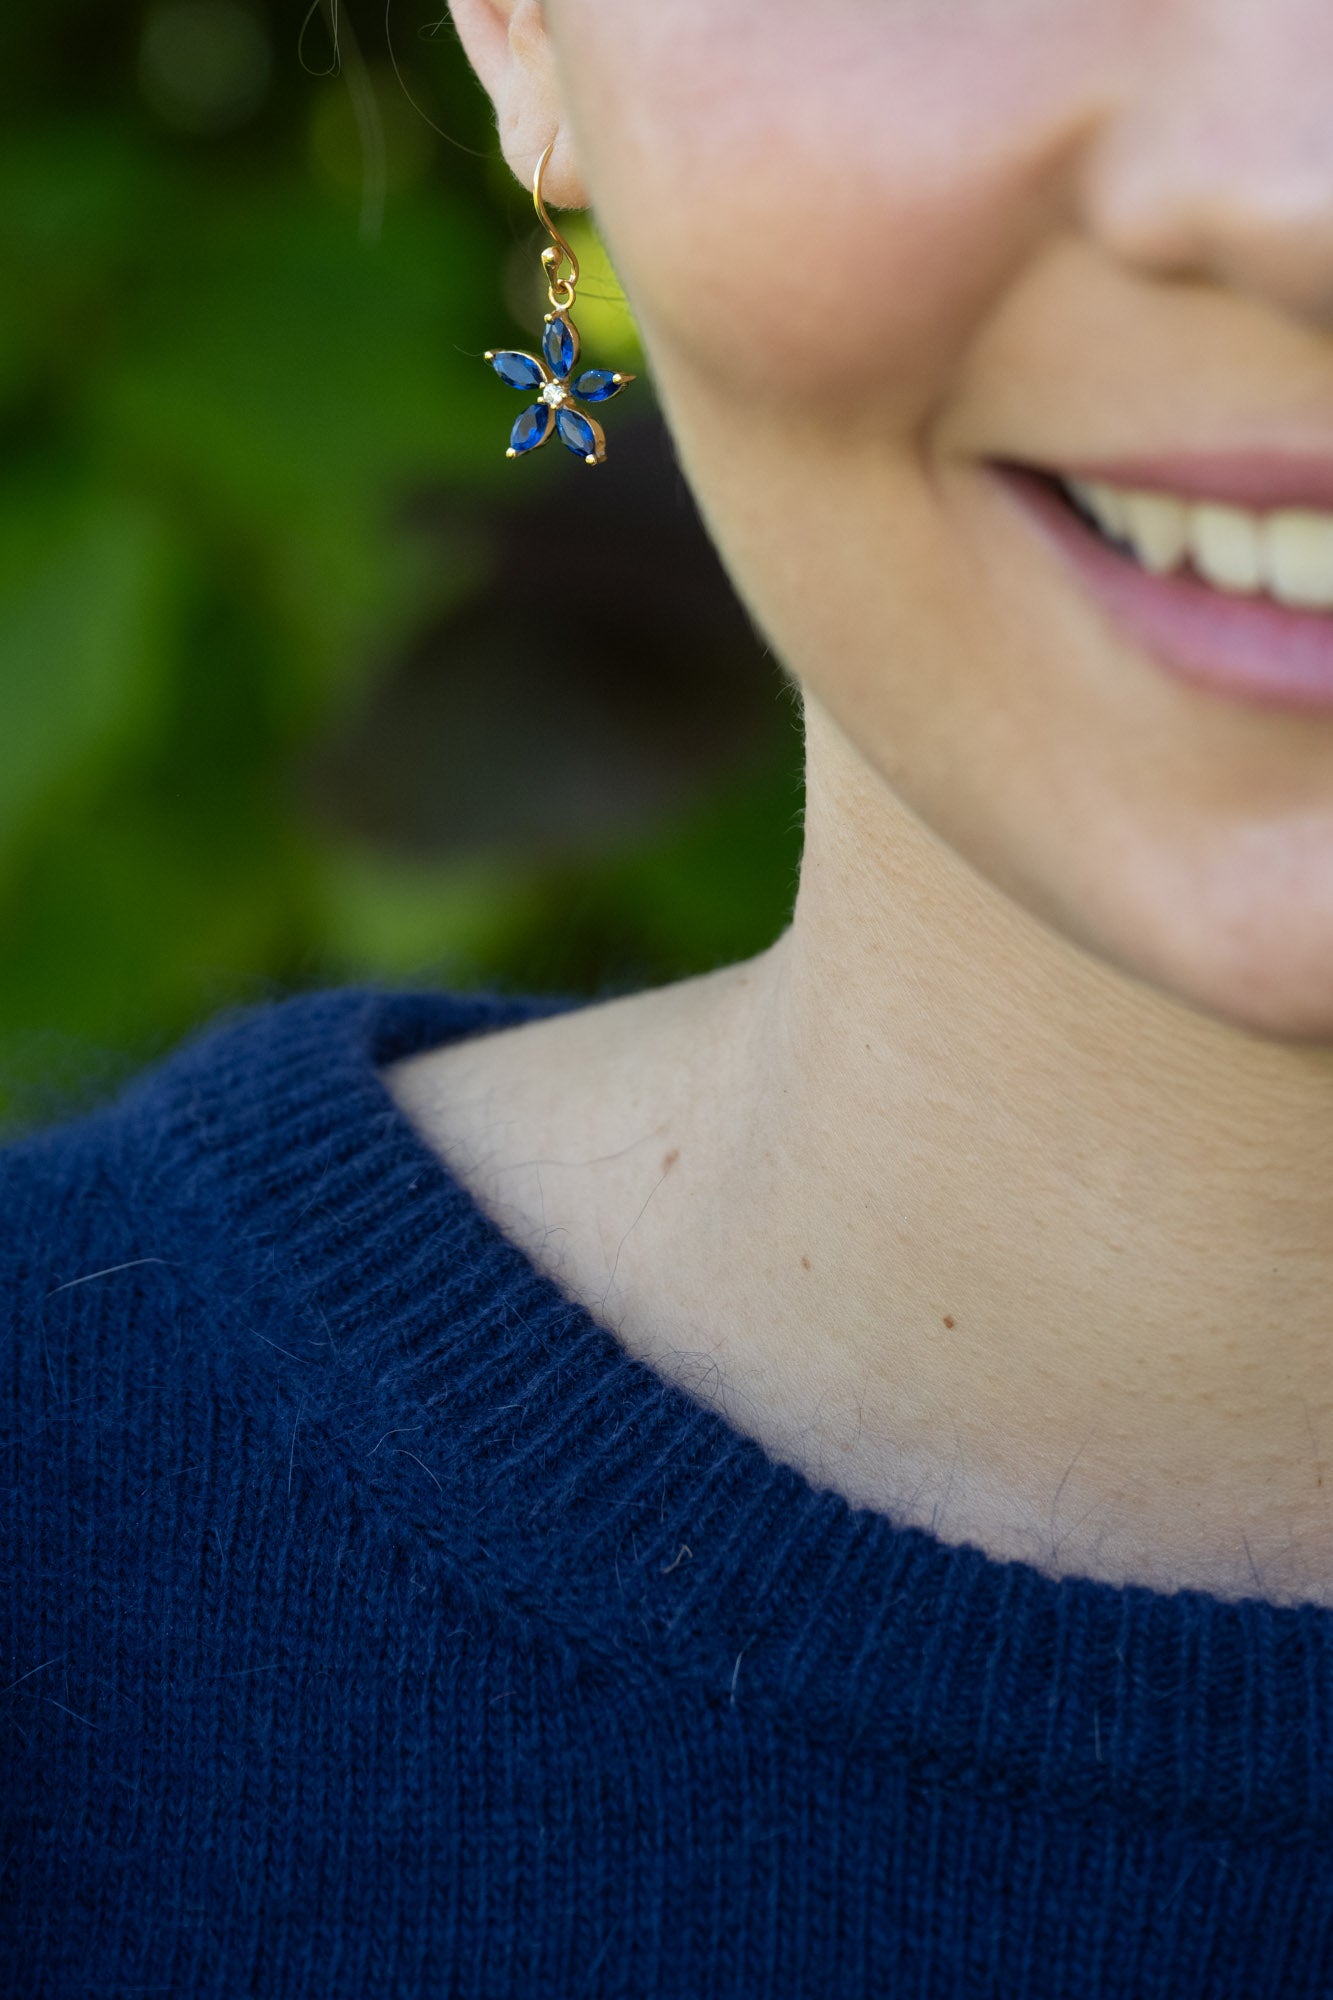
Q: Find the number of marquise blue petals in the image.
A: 5